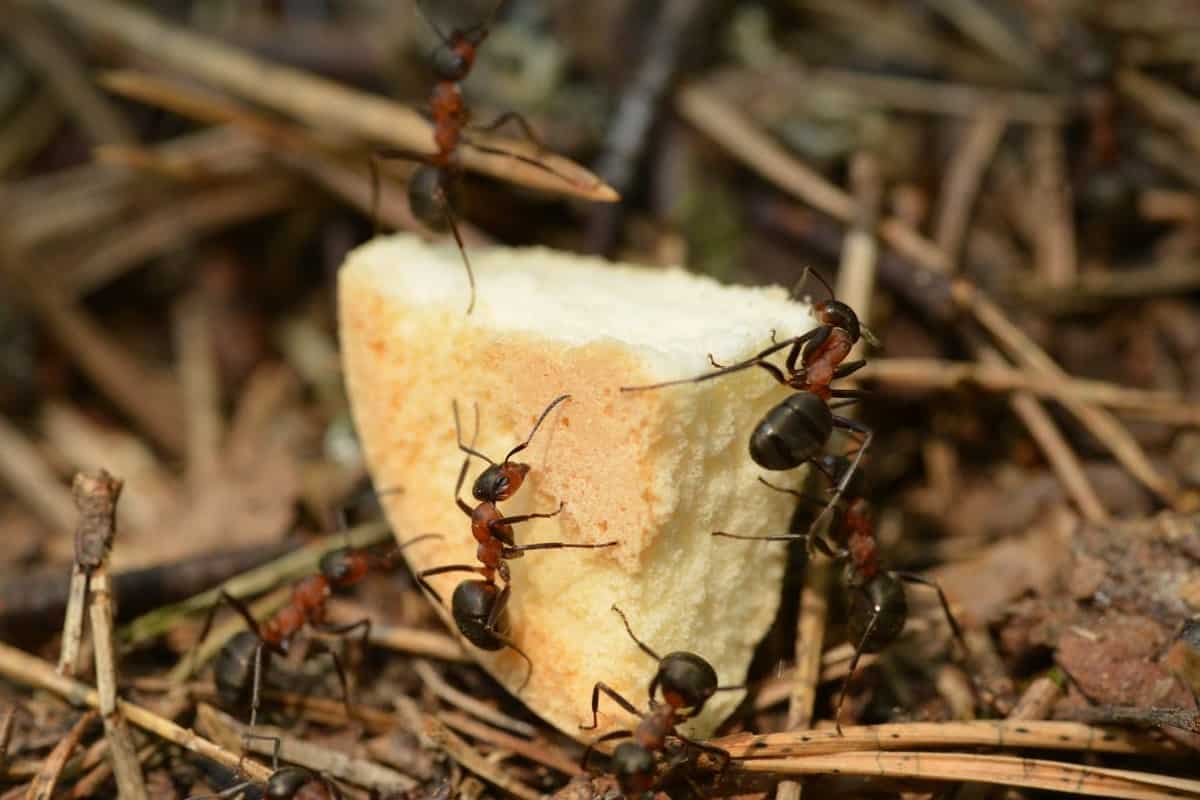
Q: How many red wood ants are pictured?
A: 7